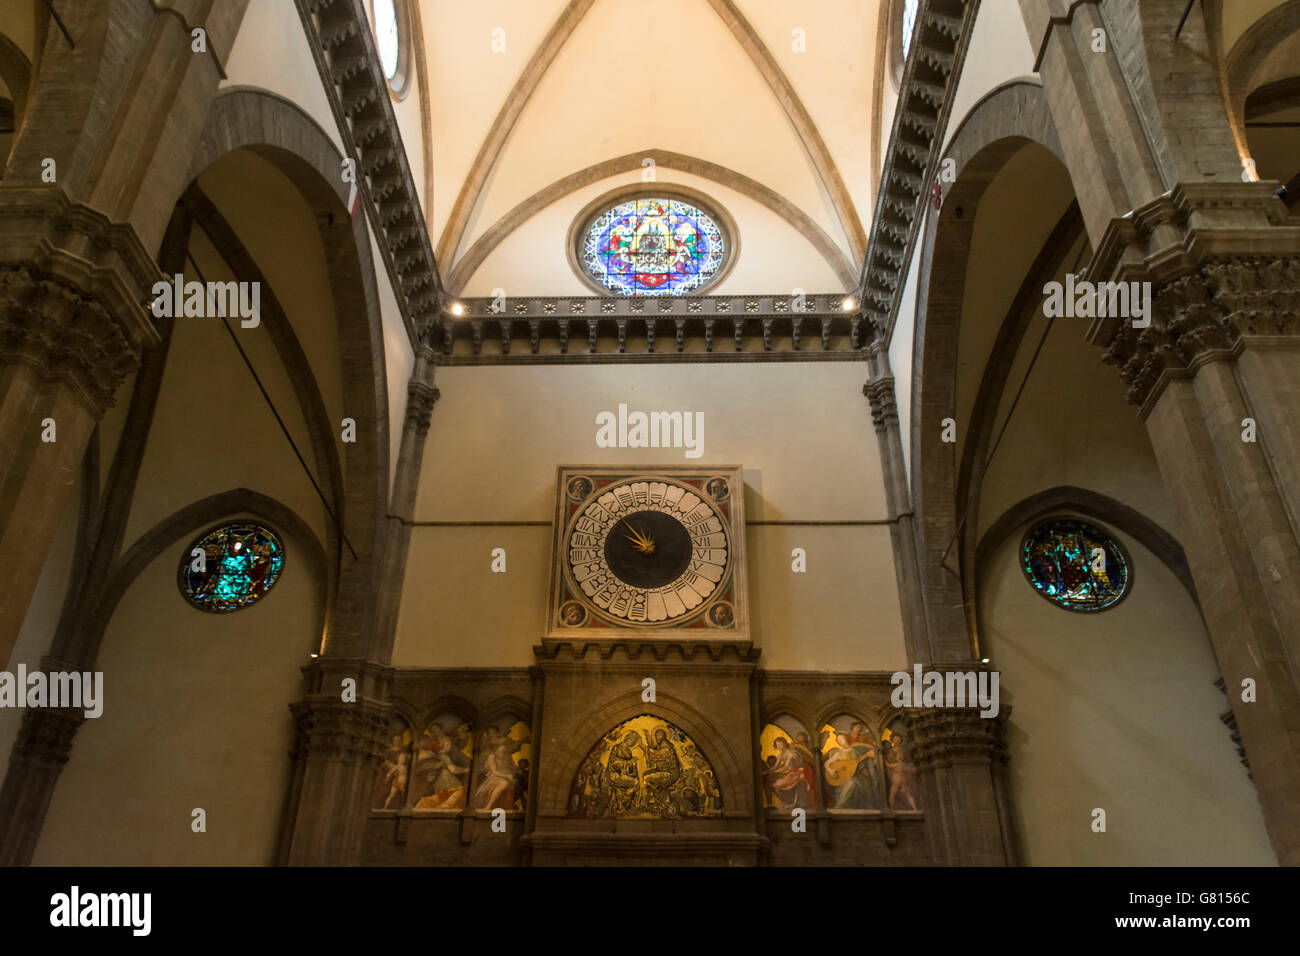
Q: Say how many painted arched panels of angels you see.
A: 6